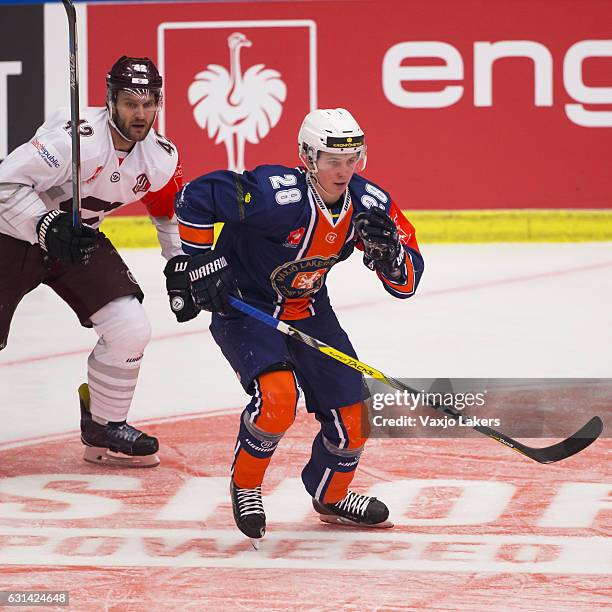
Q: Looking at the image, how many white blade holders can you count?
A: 3